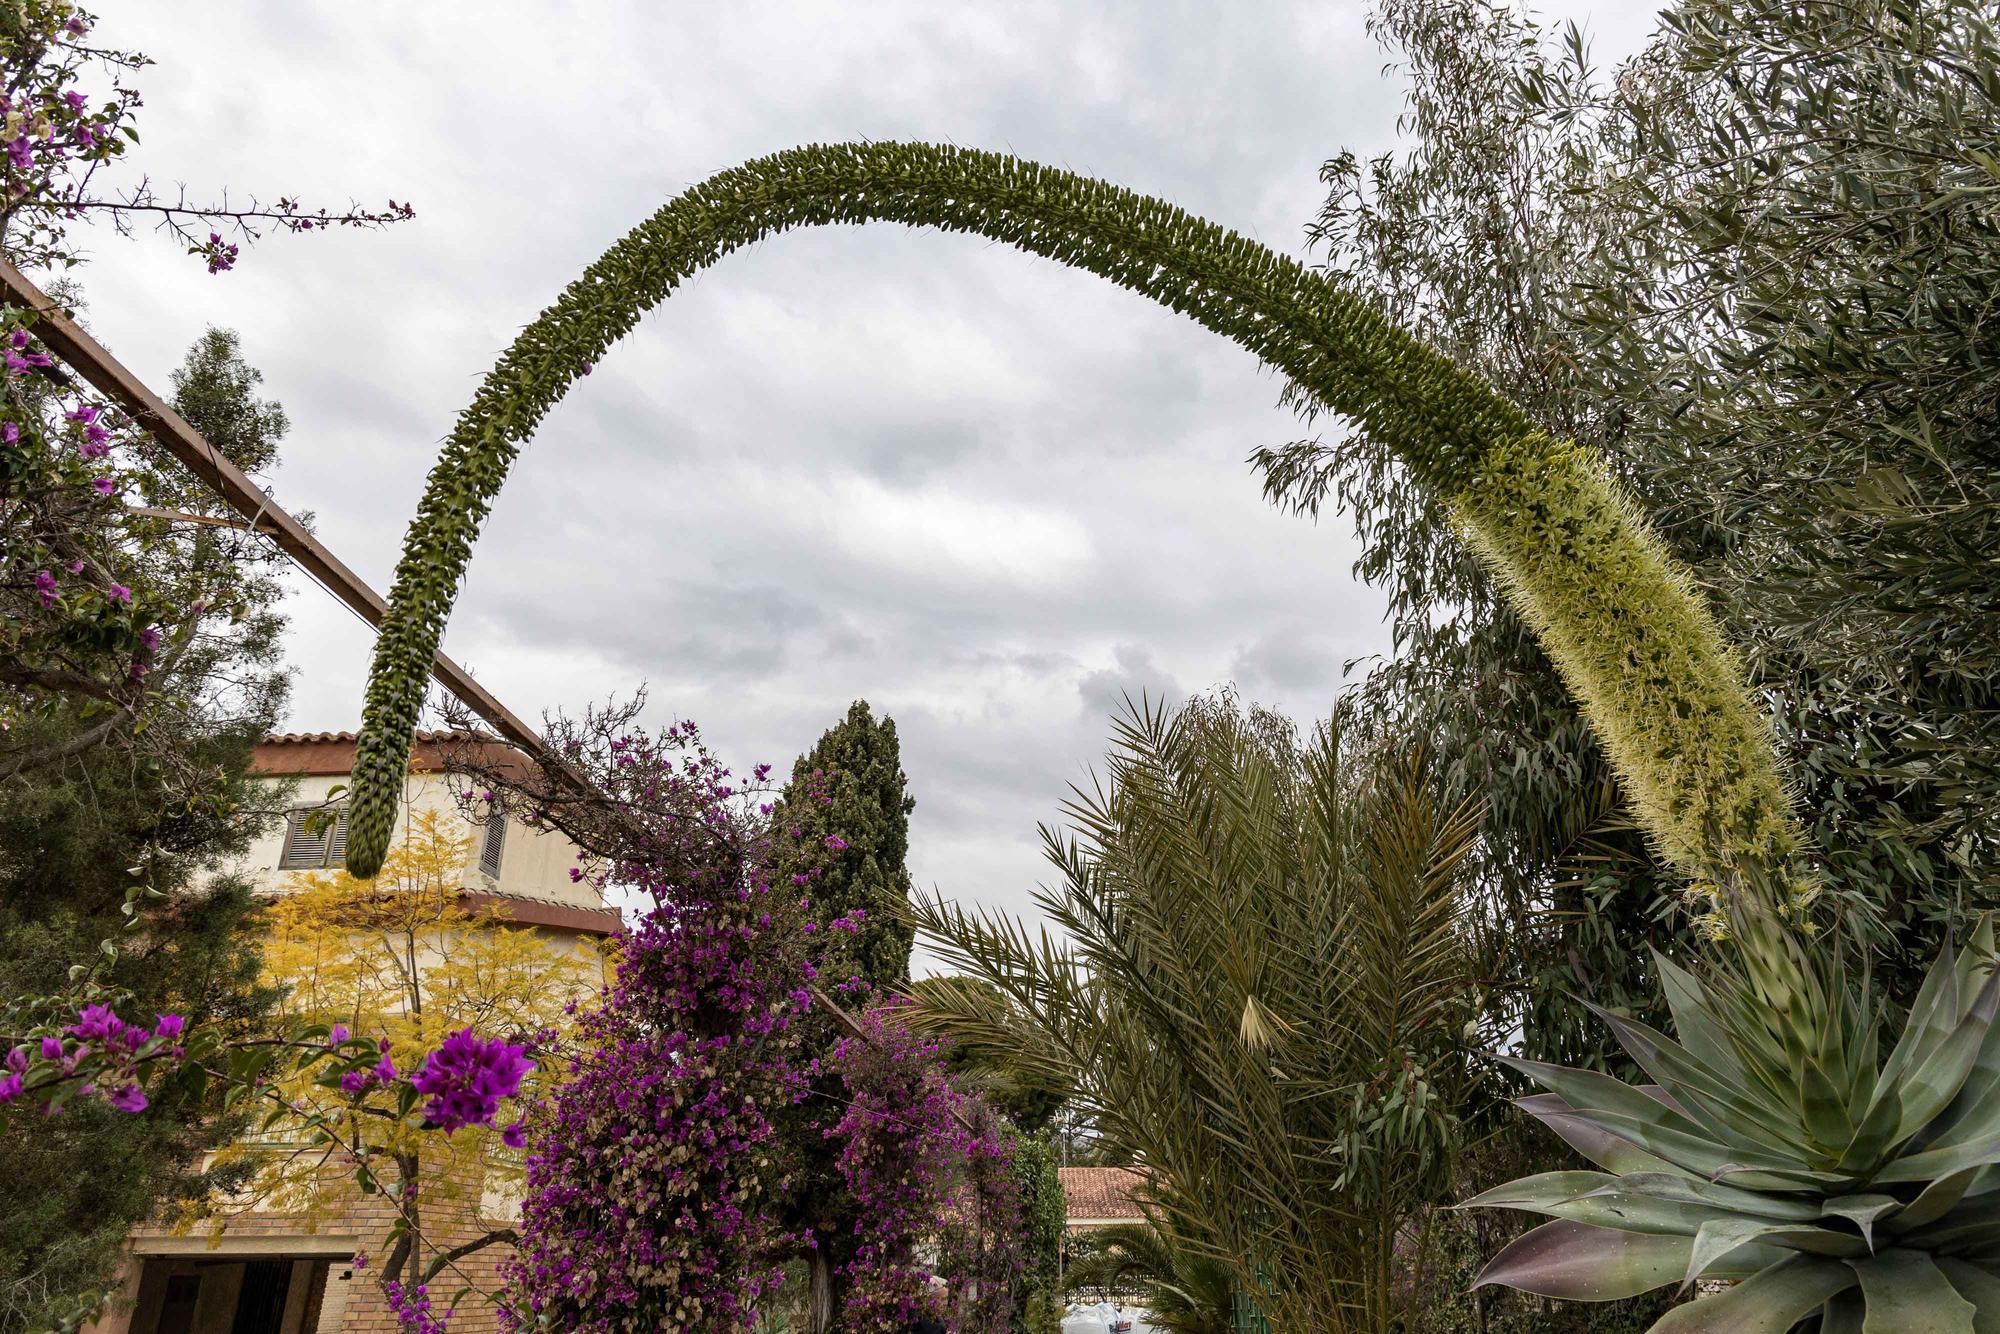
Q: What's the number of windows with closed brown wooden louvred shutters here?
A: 2